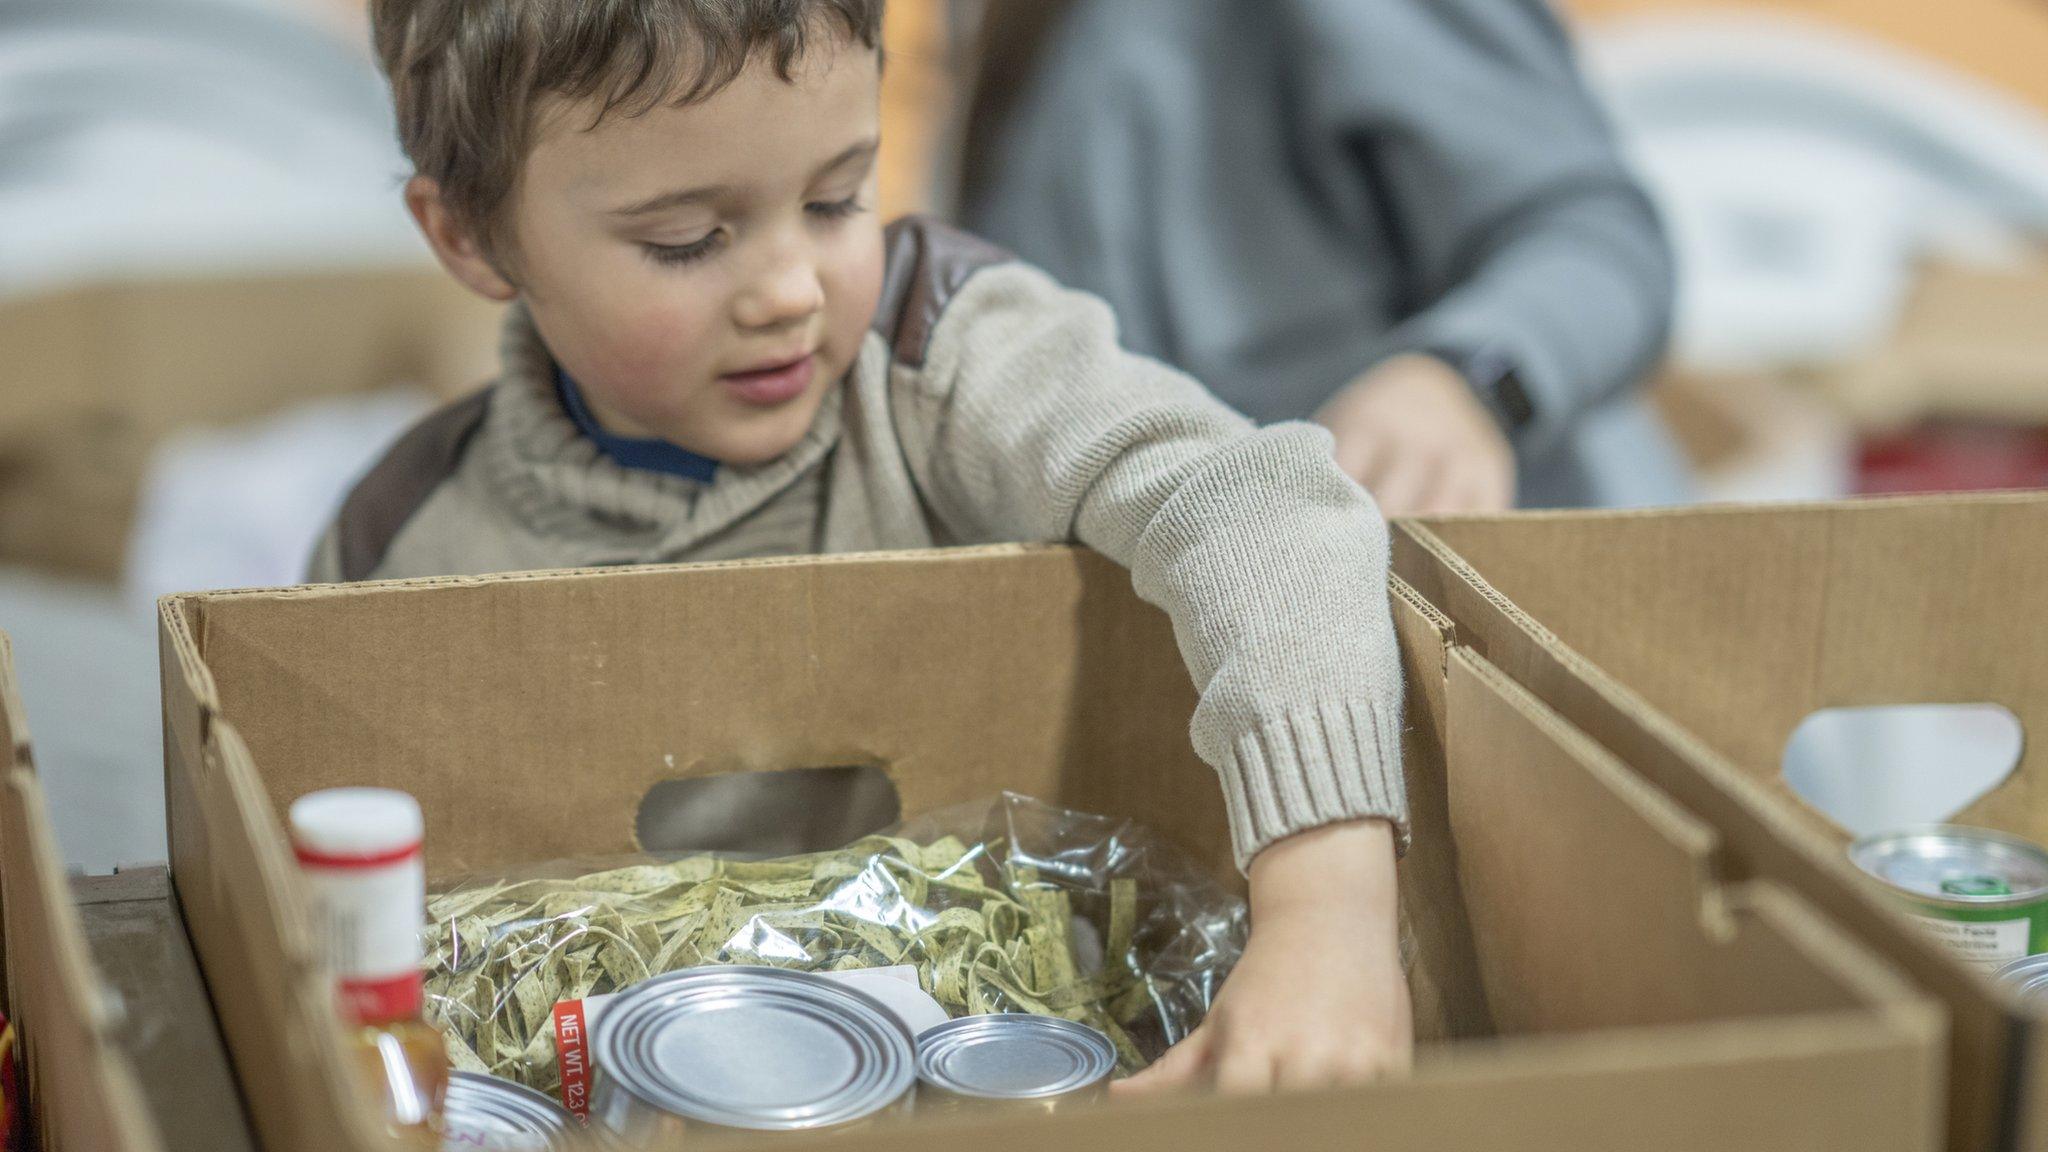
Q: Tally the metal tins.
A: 5